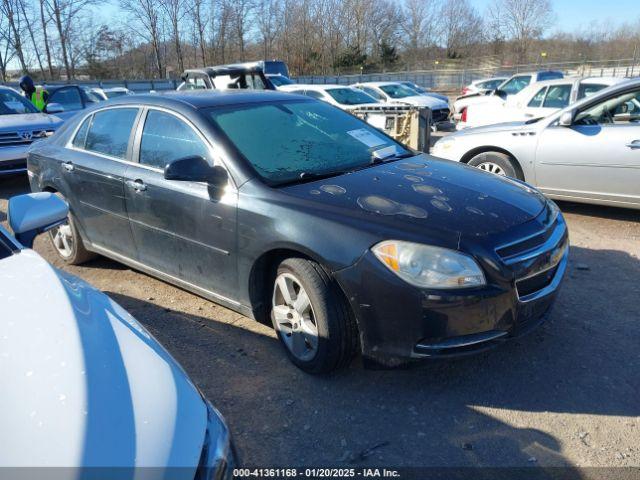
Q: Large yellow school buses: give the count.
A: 0